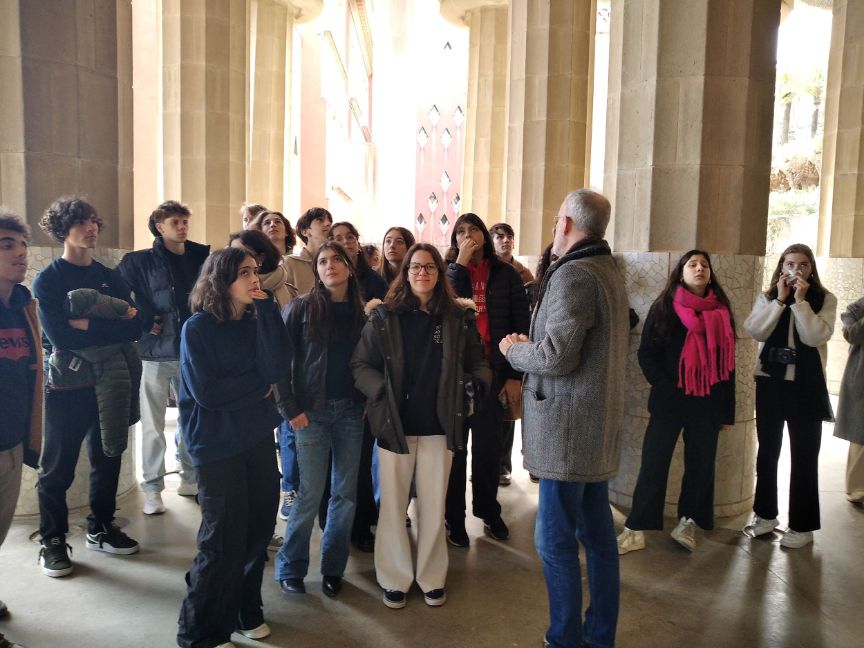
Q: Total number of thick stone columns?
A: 7